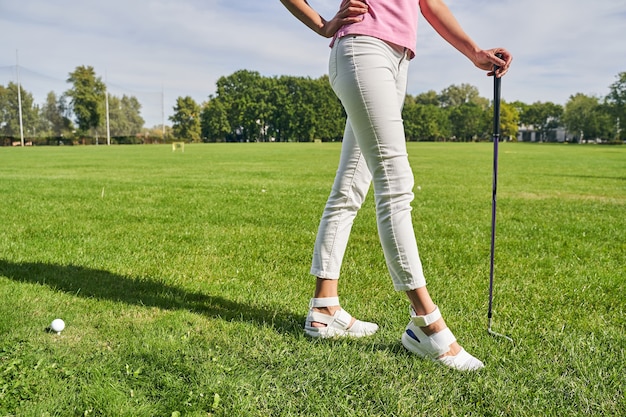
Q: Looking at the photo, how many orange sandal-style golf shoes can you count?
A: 0